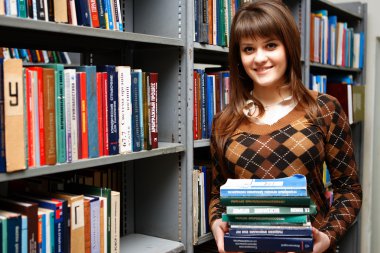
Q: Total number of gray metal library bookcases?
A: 3